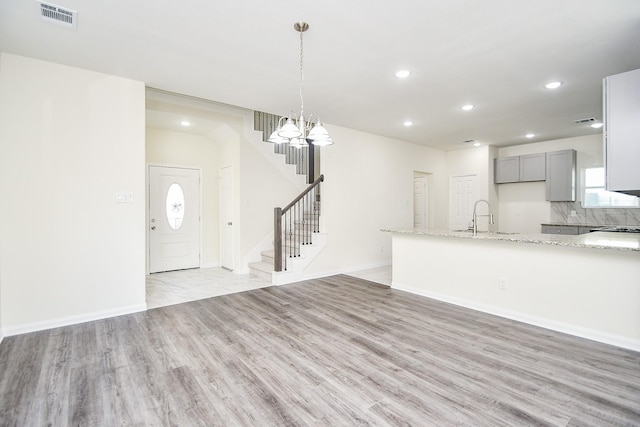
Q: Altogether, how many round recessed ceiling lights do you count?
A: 8